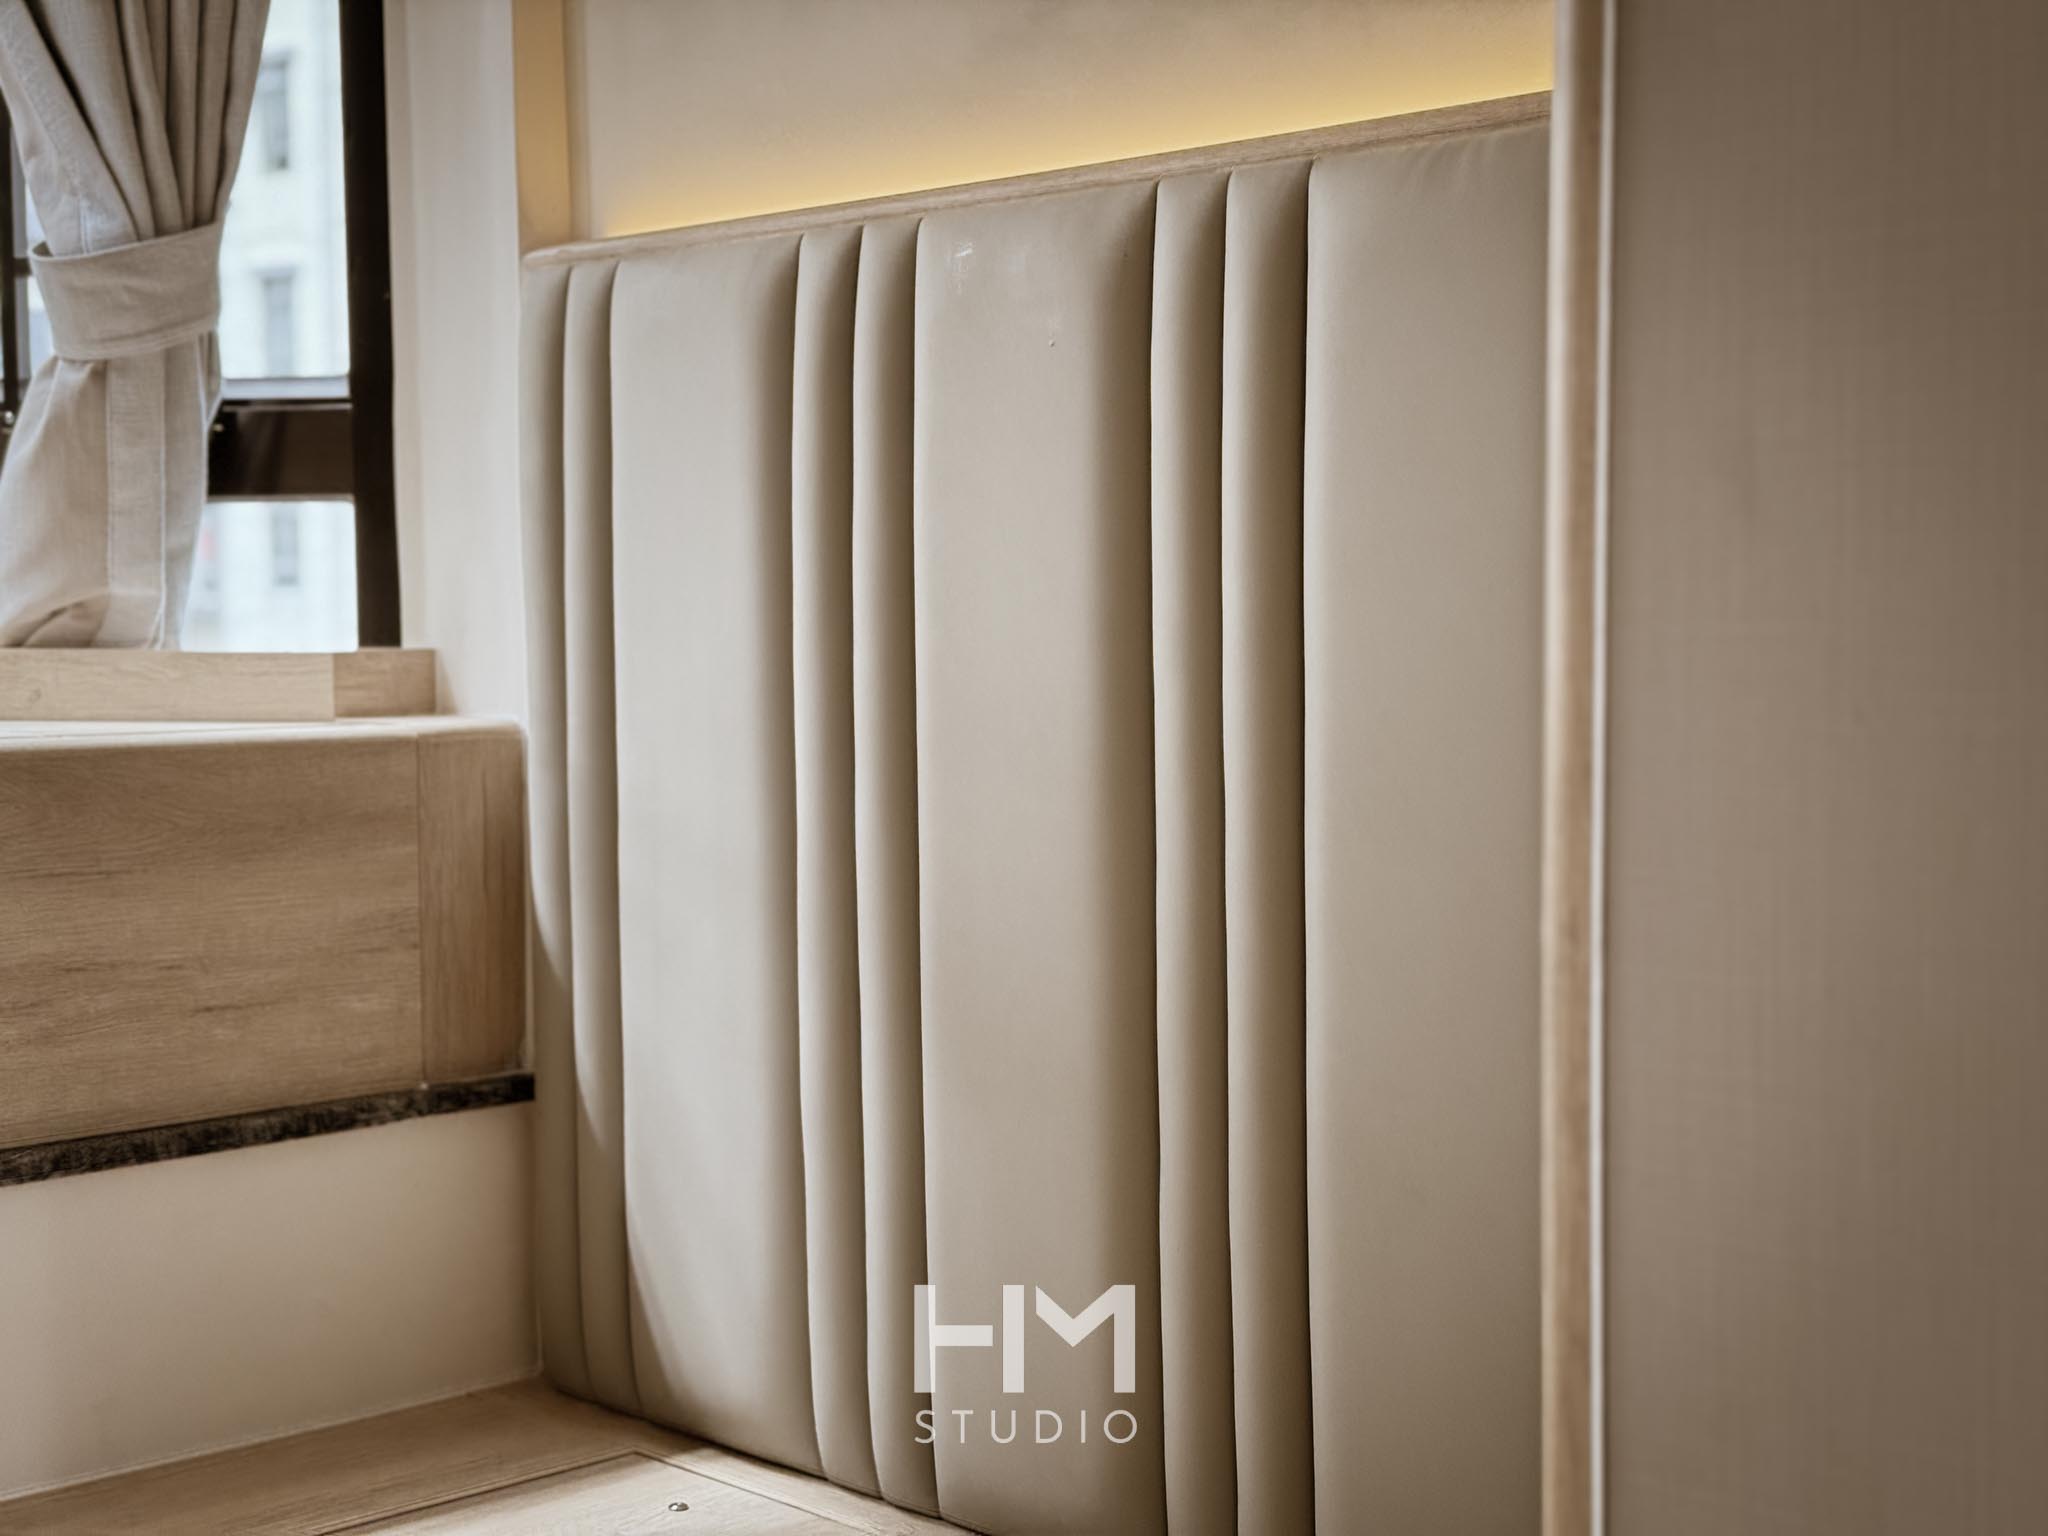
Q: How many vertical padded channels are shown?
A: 9